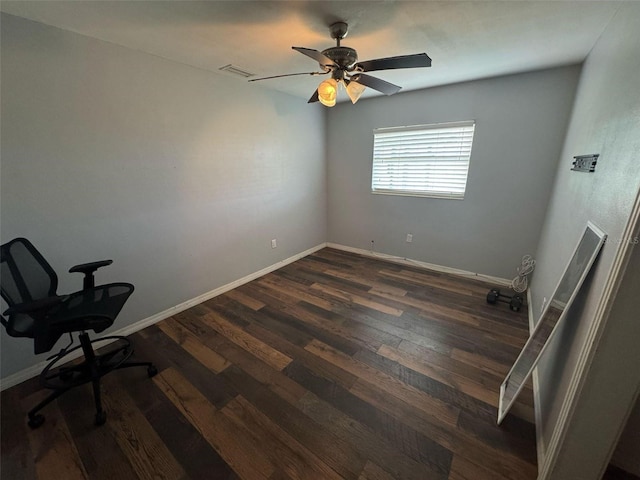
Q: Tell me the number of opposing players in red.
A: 0